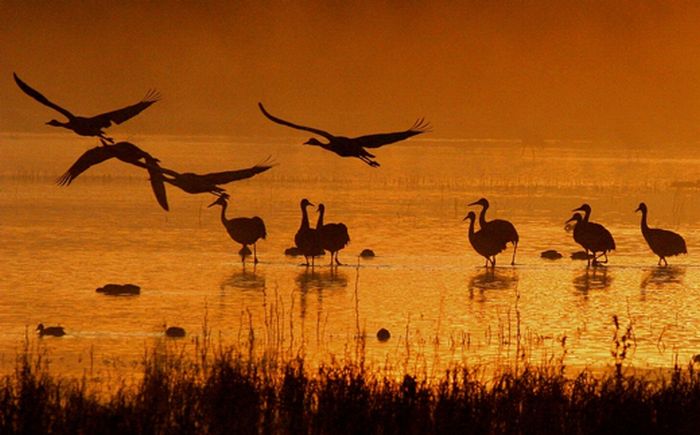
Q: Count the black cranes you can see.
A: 12